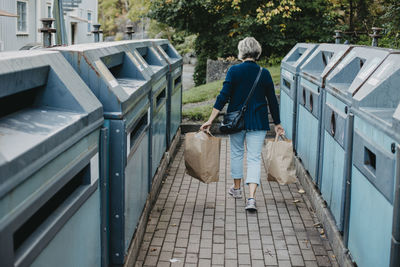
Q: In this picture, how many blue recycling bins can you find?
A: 8